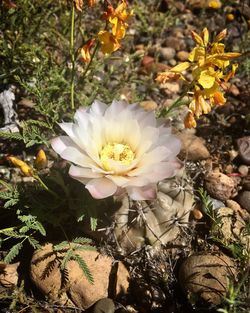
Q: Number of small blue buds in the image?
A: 0